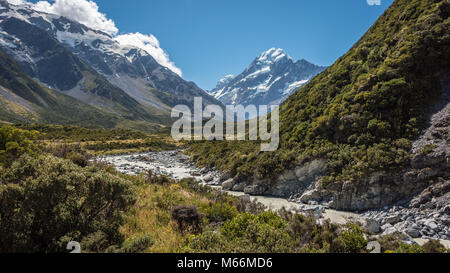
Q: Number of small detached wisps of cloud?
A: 0